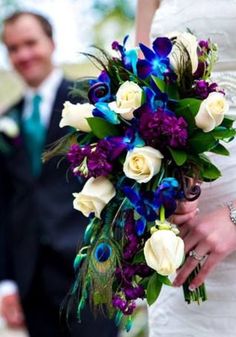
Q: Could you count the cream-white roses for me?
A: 7